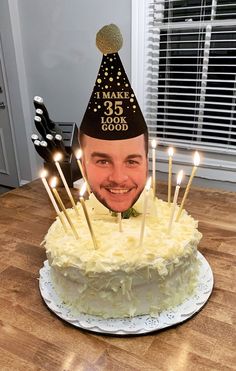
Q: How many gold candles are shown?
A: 5